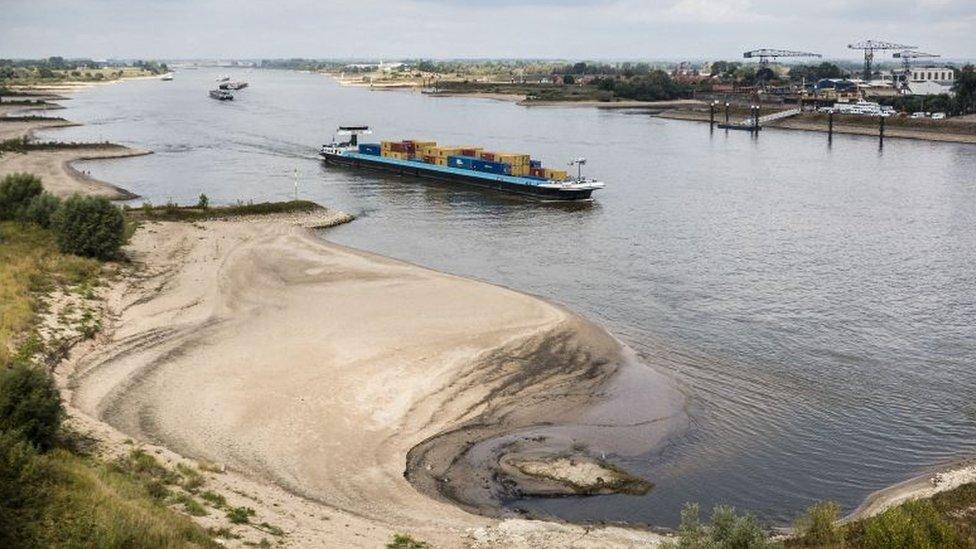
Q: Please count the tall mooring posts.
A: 6